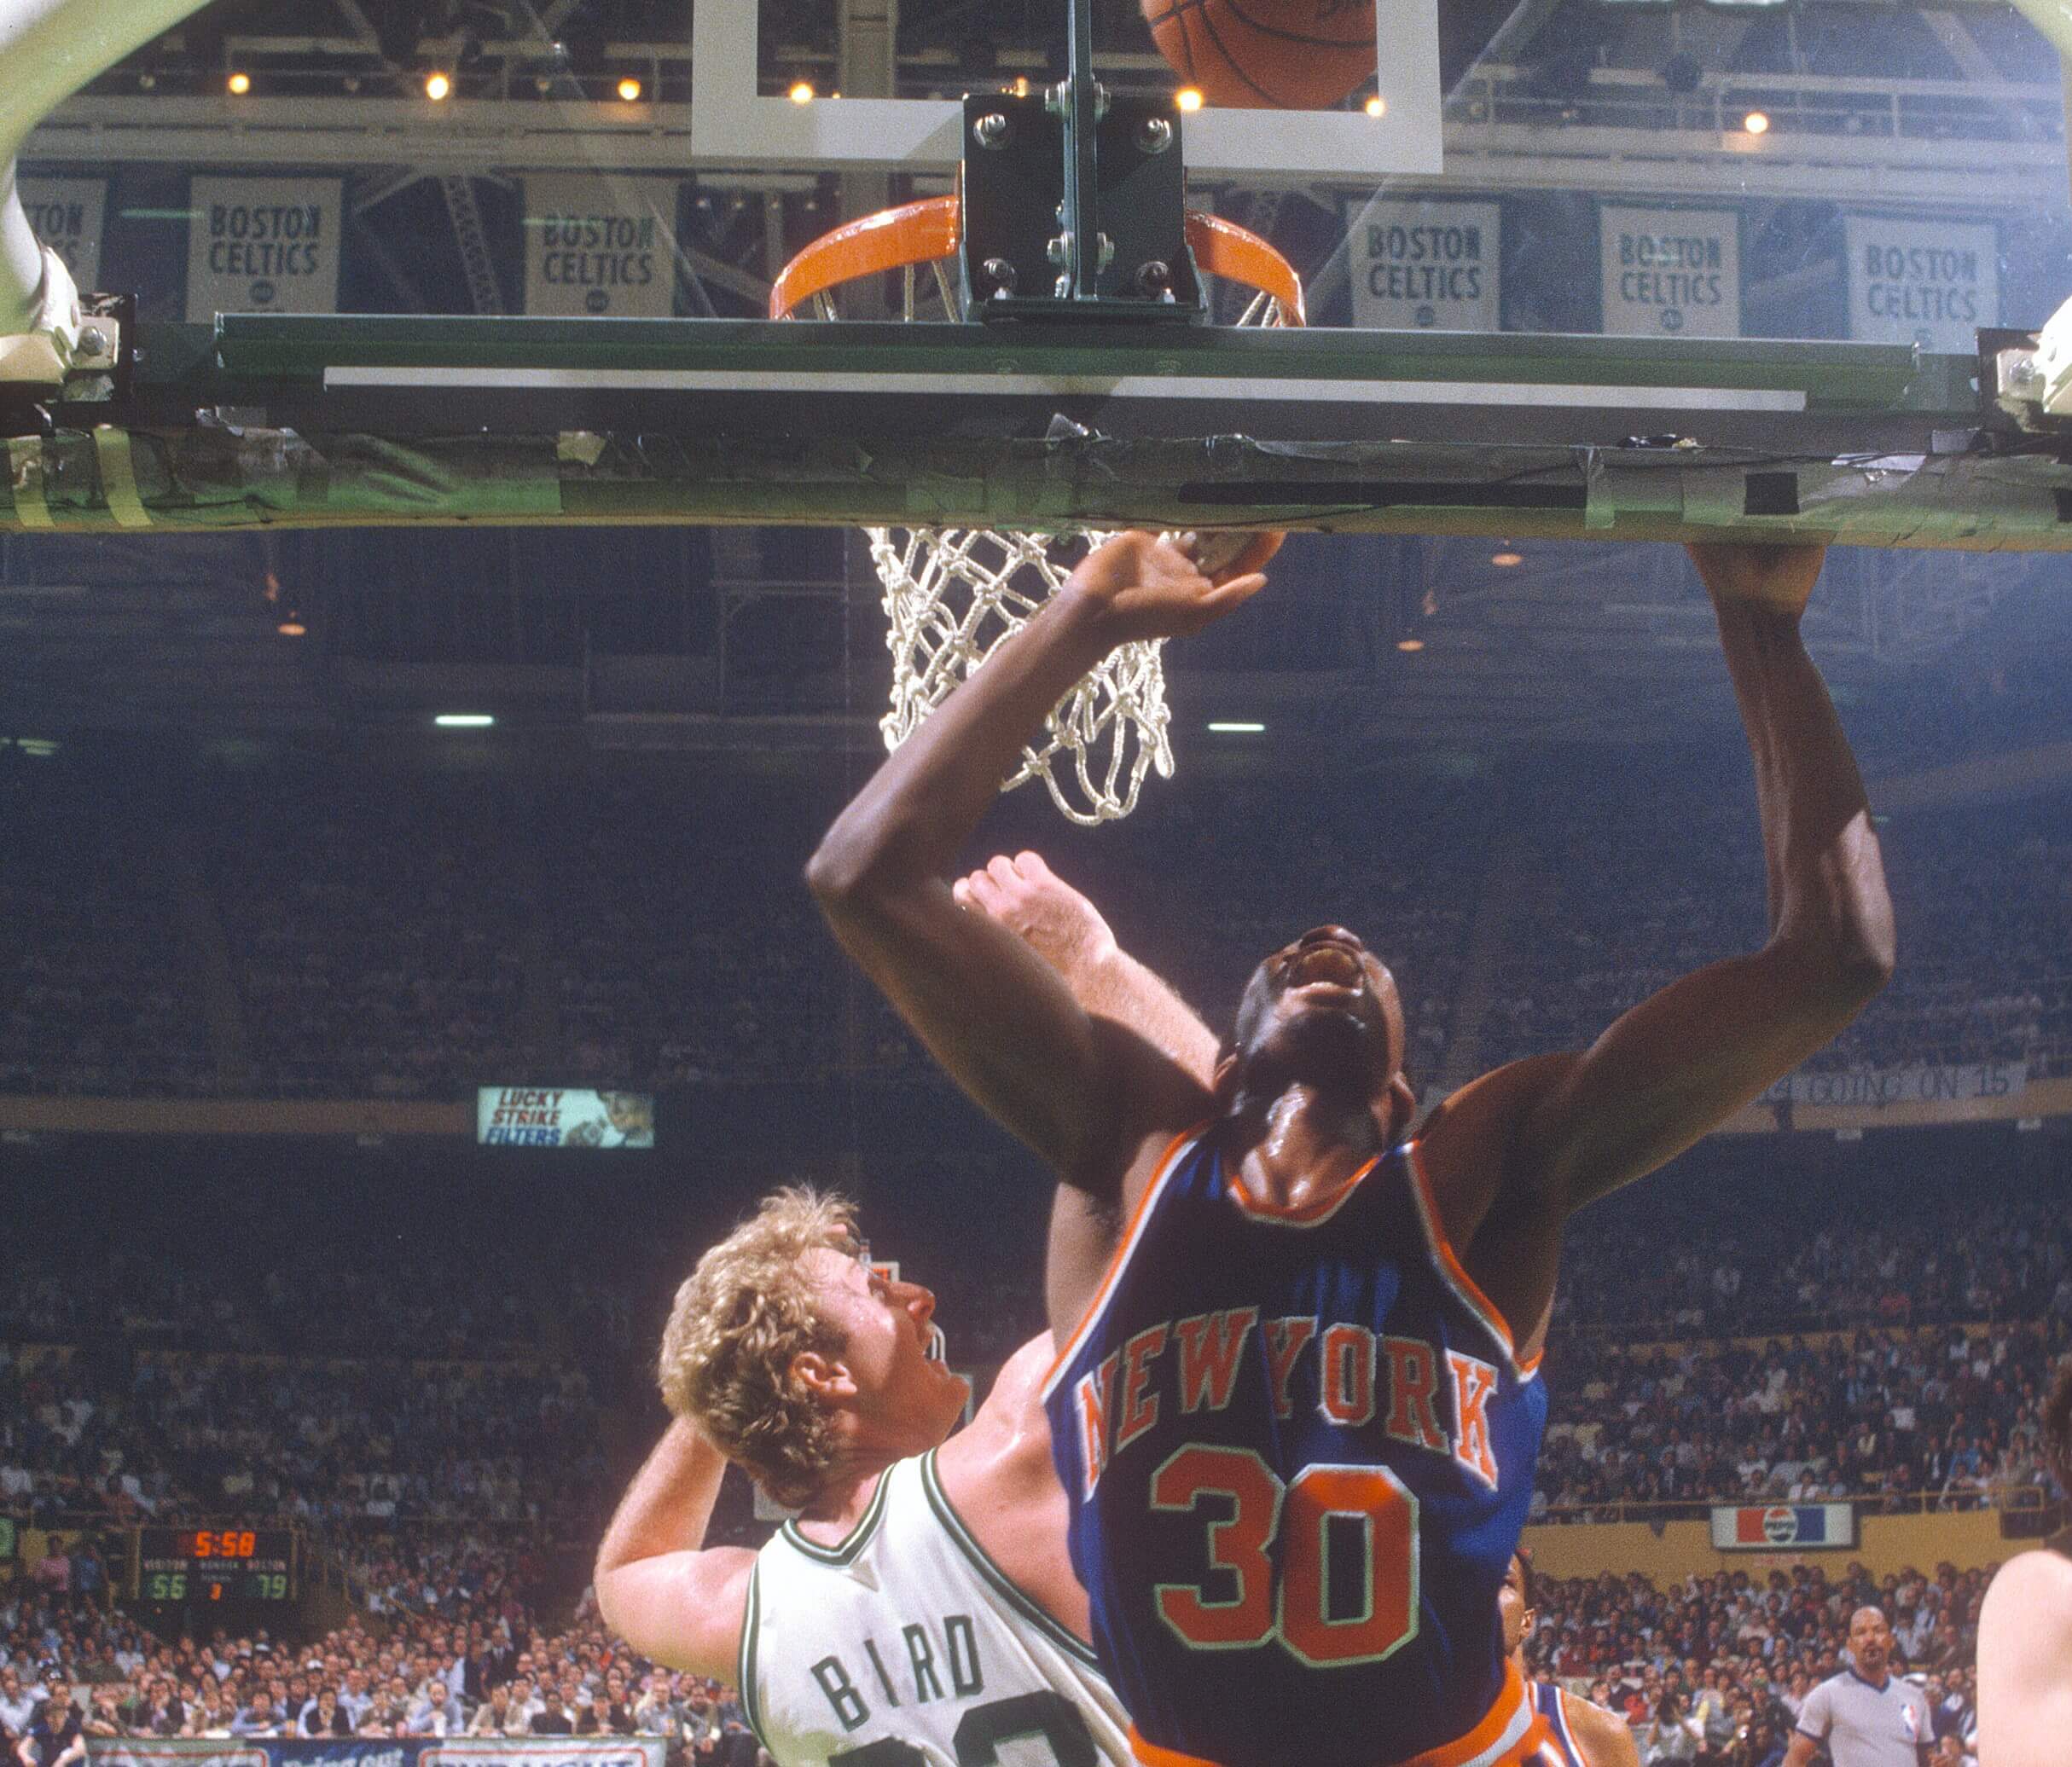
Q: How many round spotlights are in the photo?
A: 7